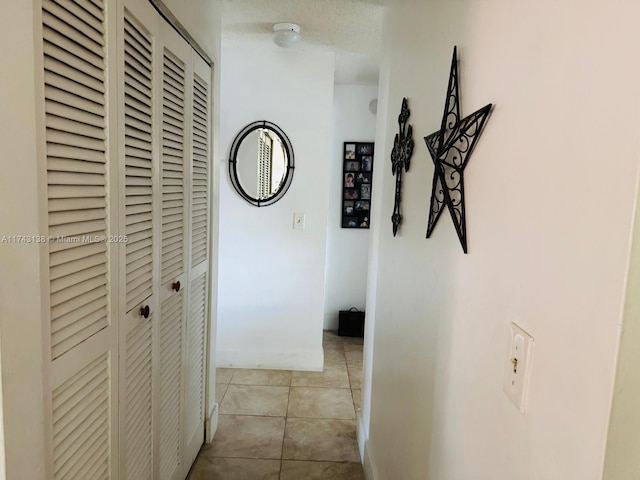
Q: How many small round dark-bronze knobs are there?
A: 2